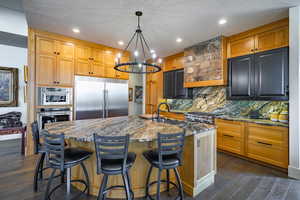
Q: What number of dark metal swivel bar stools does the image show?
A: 4